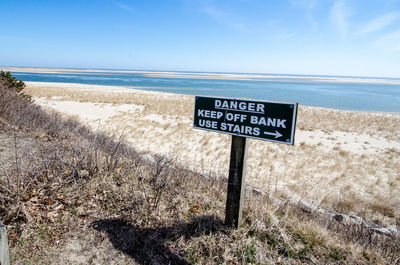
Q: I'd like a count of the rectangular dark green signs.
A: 1